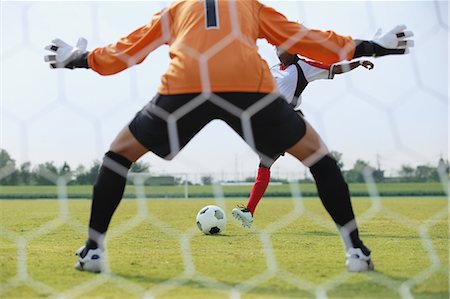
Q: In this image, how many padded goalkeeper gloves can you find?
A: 2